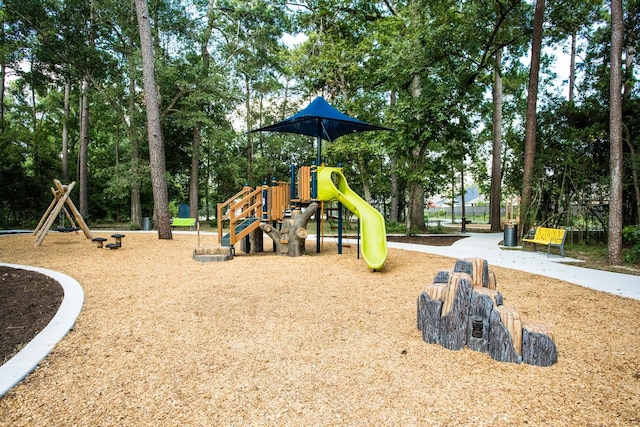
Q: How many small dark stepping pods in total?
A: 3